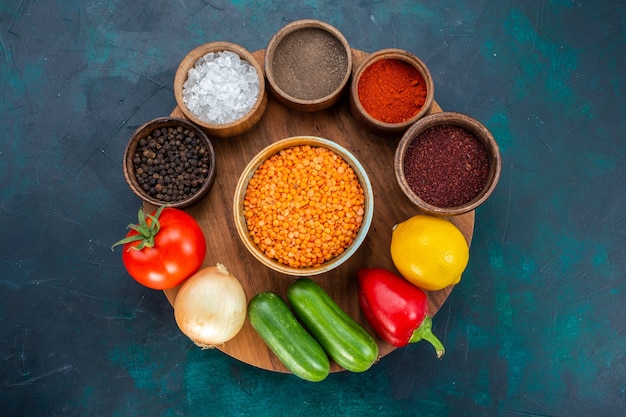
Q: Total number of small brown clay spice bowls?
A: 5